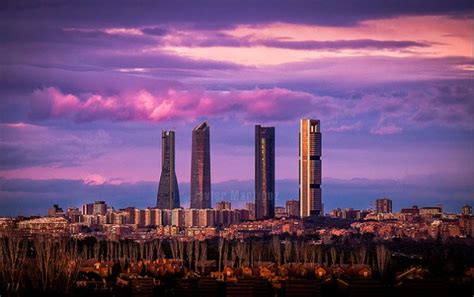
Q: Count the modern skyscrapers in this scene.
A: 4